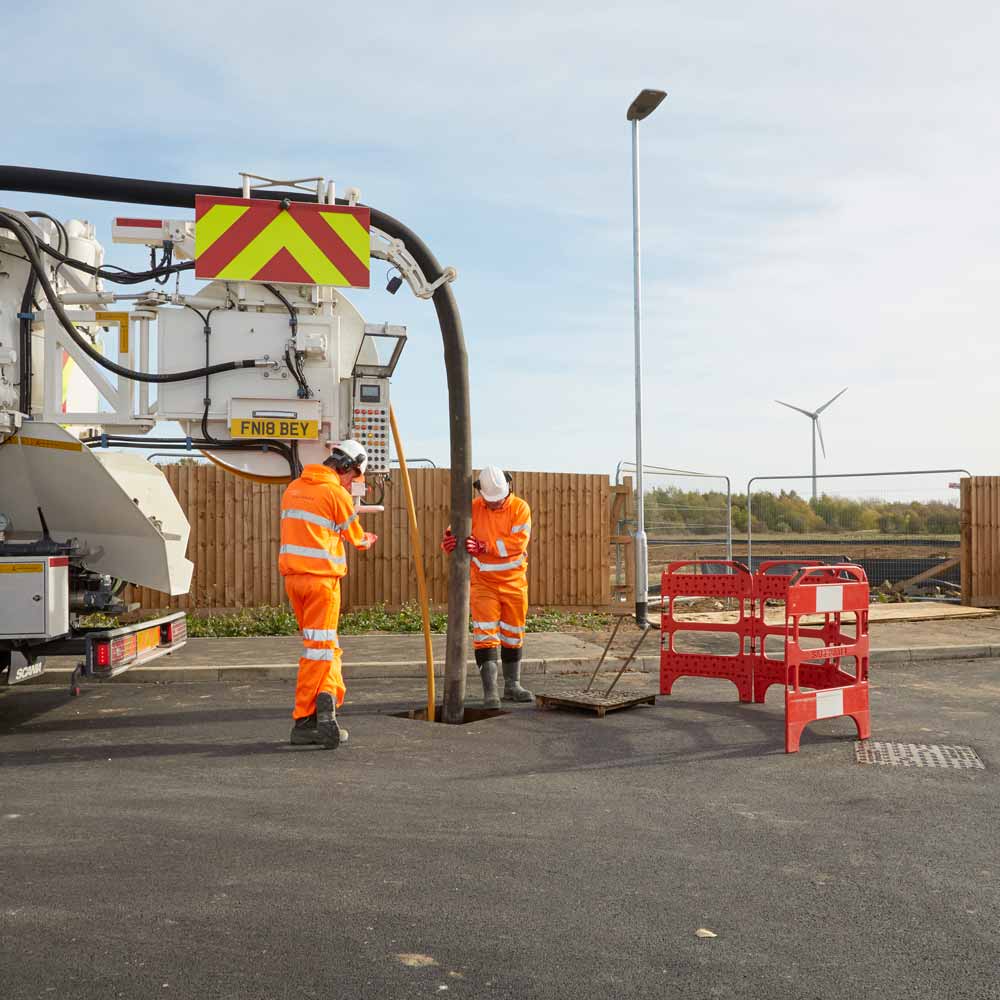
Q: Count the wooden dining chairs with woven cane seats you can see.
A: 0